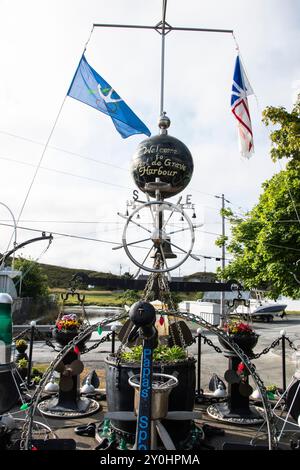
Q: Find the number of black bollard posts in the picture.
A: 4